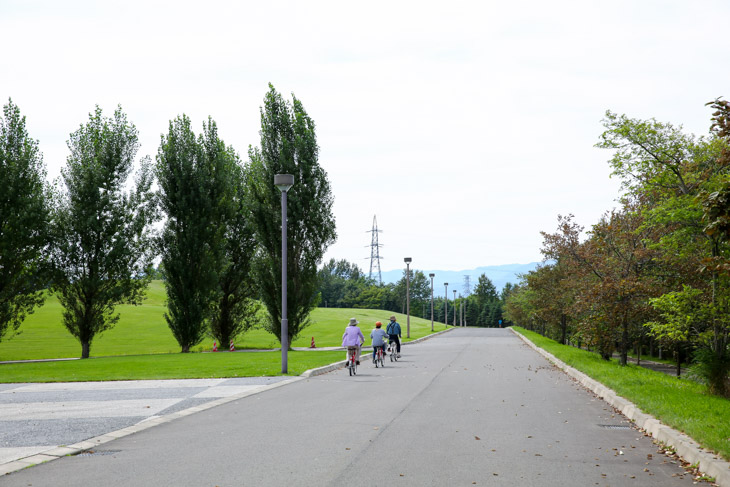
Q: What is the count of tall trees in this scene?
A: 5